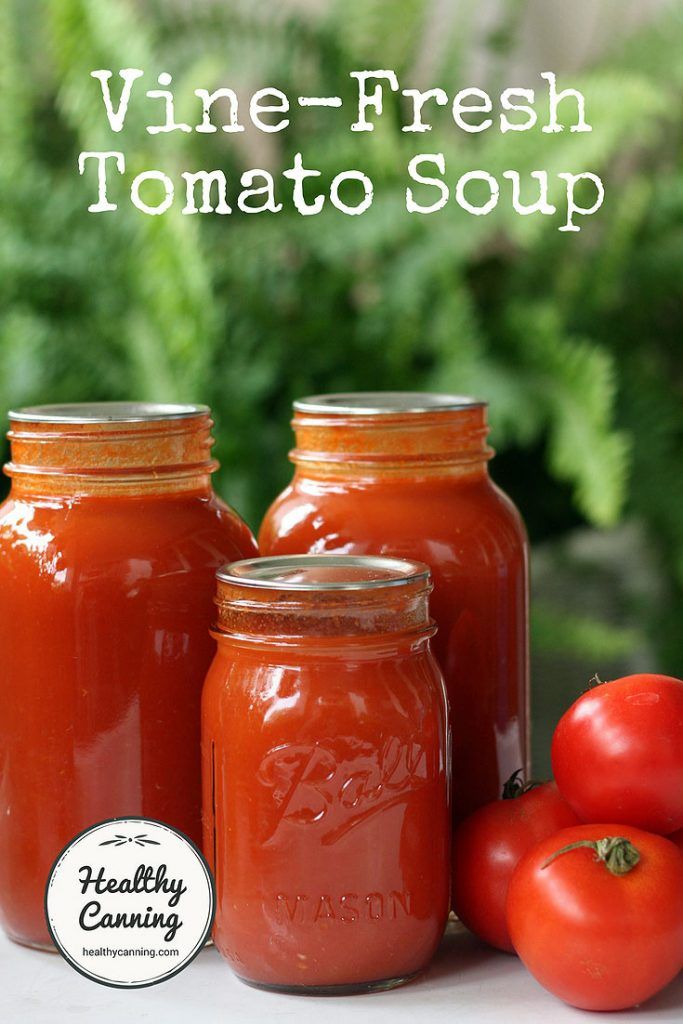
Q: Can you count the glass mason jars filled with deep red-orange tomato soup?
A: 3